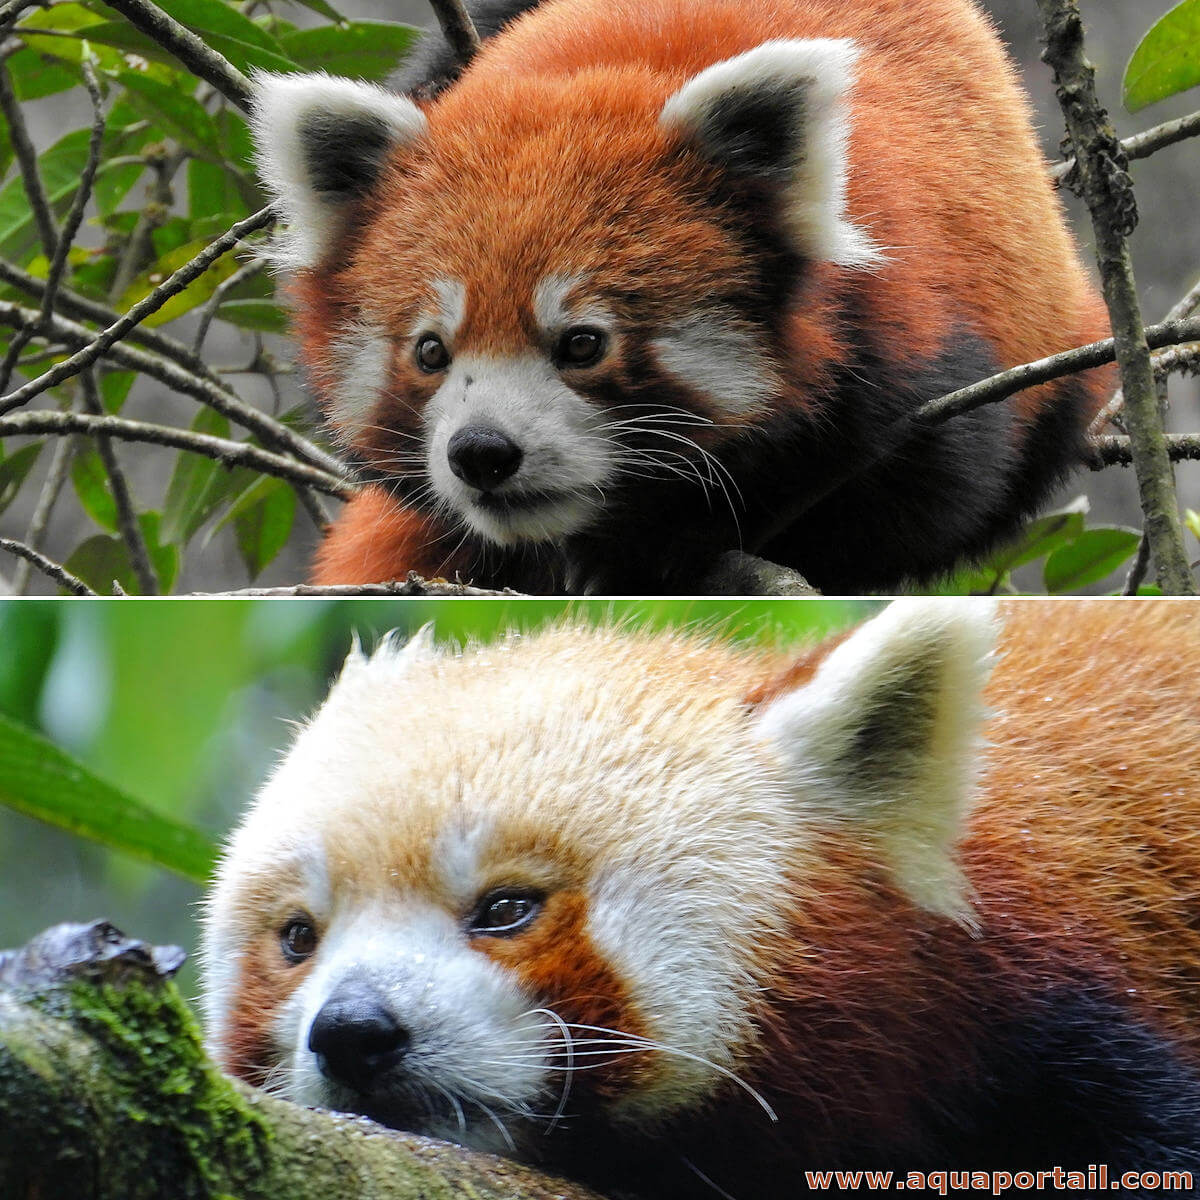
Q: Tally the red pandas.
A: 2